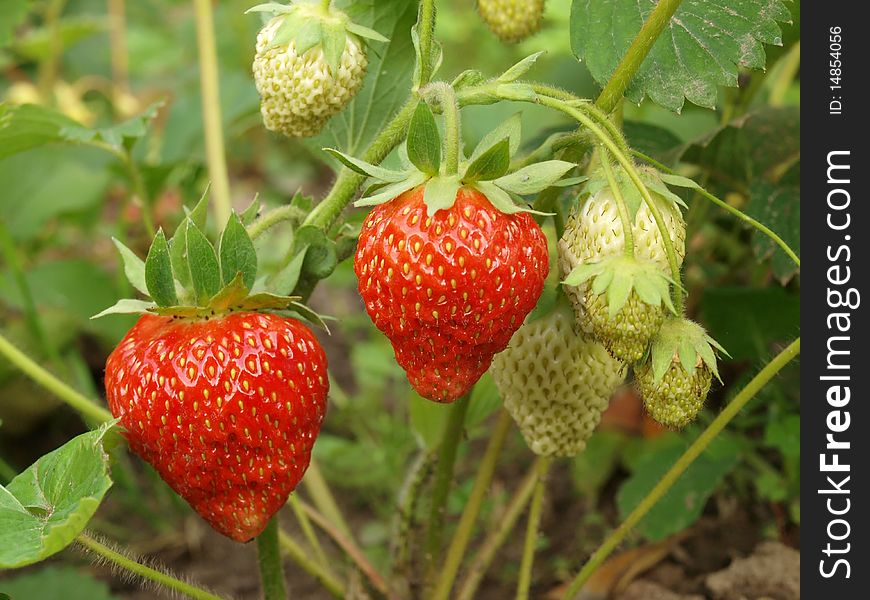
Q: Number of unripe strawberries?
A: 6